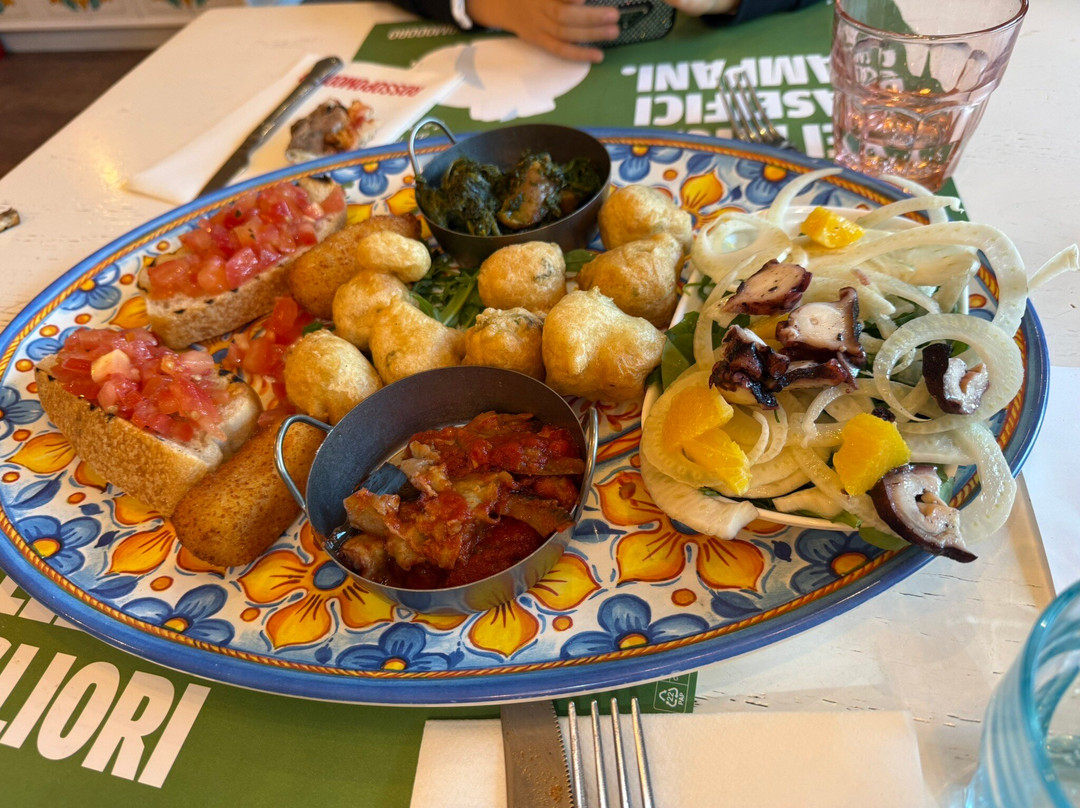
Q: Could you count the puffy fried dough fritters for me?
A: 9